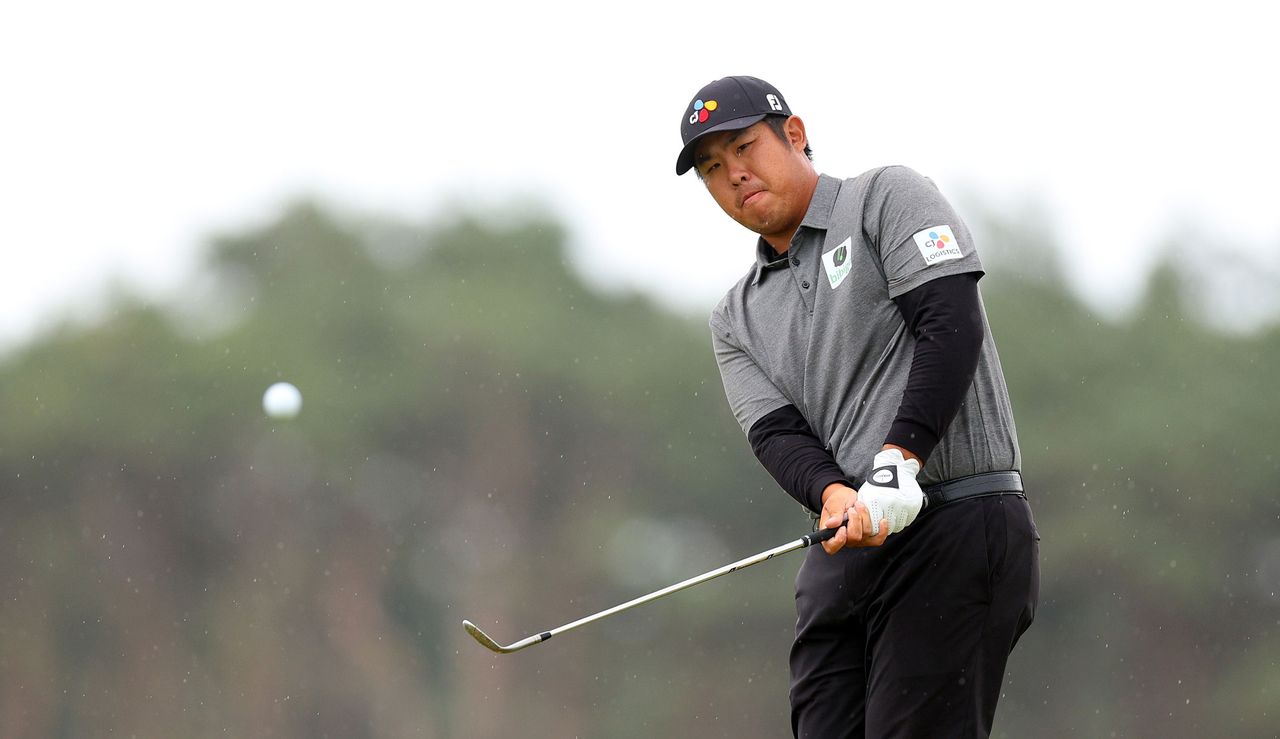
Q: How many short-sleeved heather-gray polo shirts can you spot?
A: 1